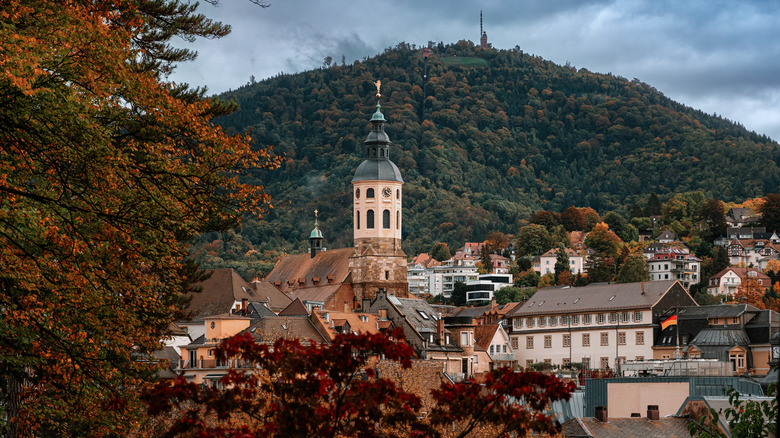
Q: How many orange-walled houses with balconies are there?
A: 1